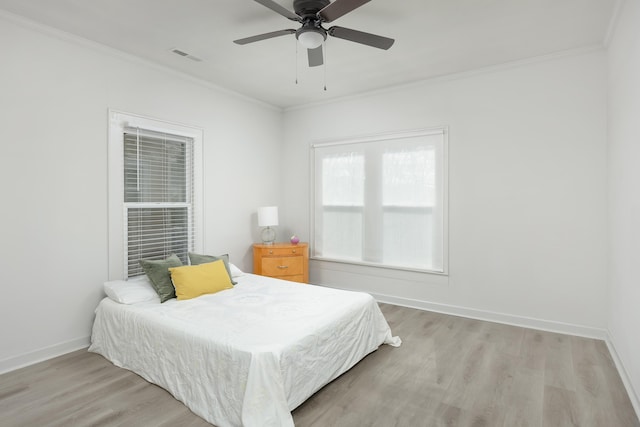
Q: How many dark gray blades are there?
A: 5